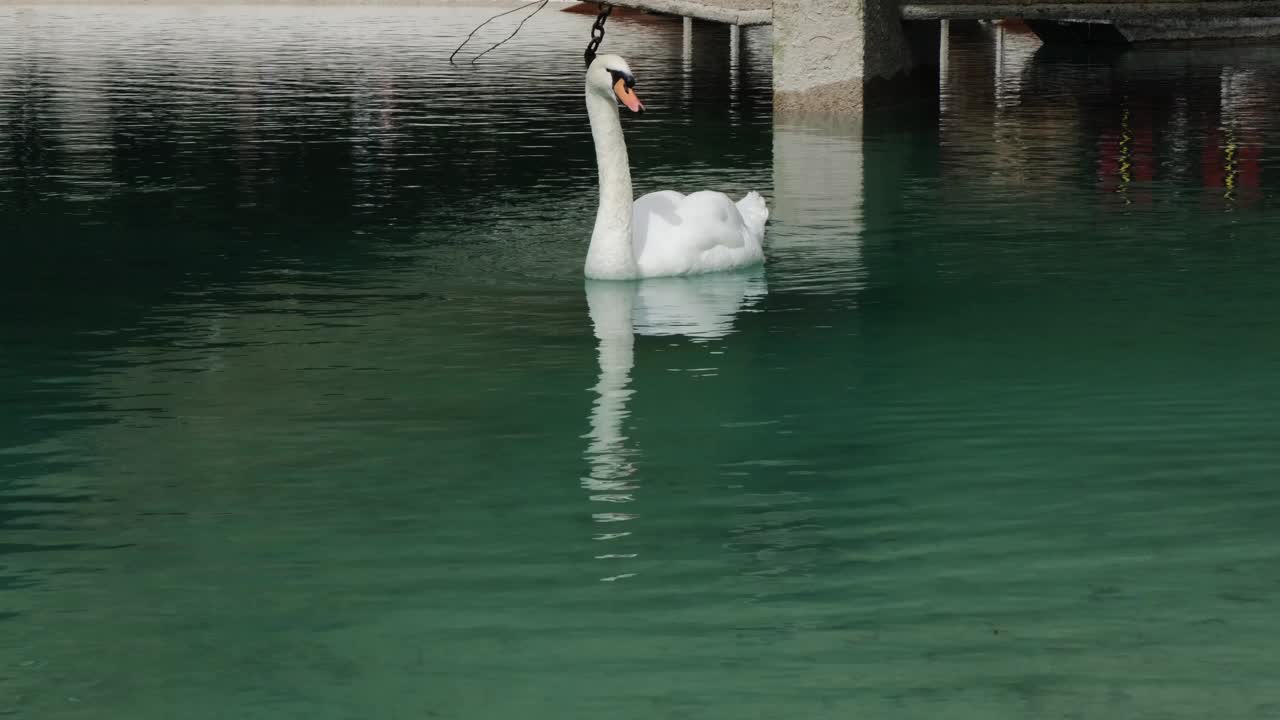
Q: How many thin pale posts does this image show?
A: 4